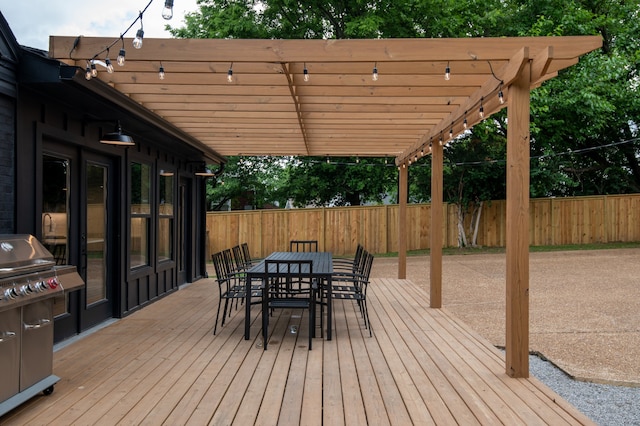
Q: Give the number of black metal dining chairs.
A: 10